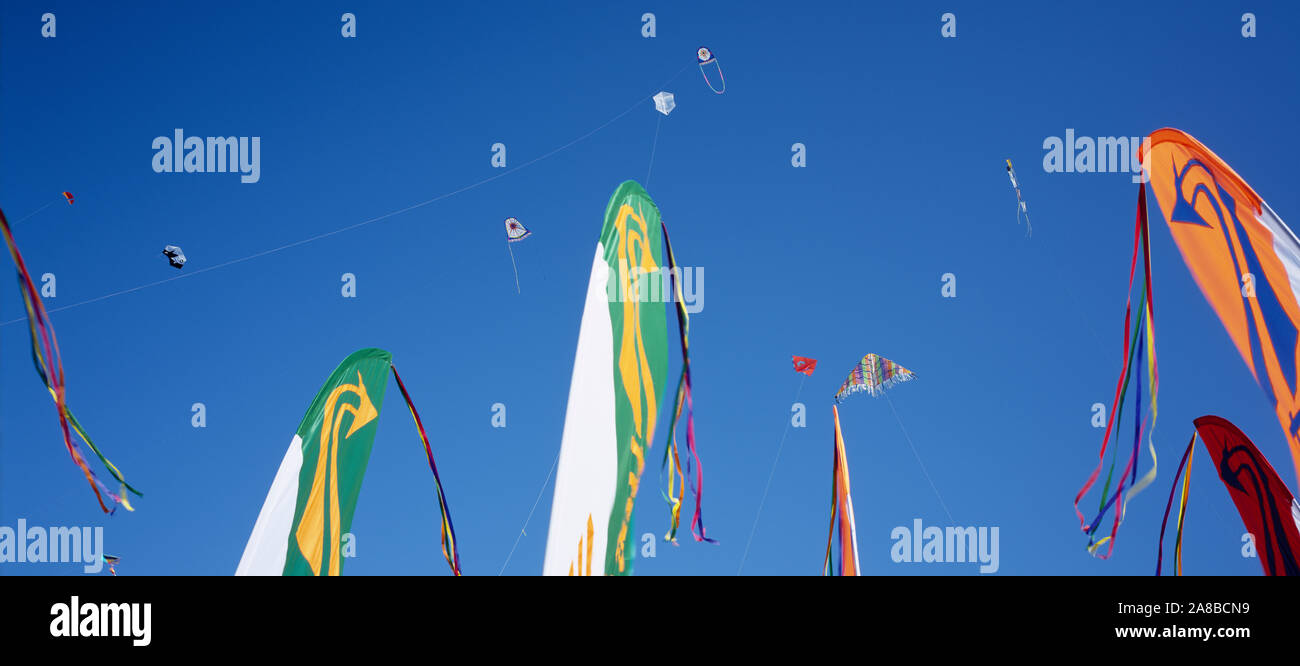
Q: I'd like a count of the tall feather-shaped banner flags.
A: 5